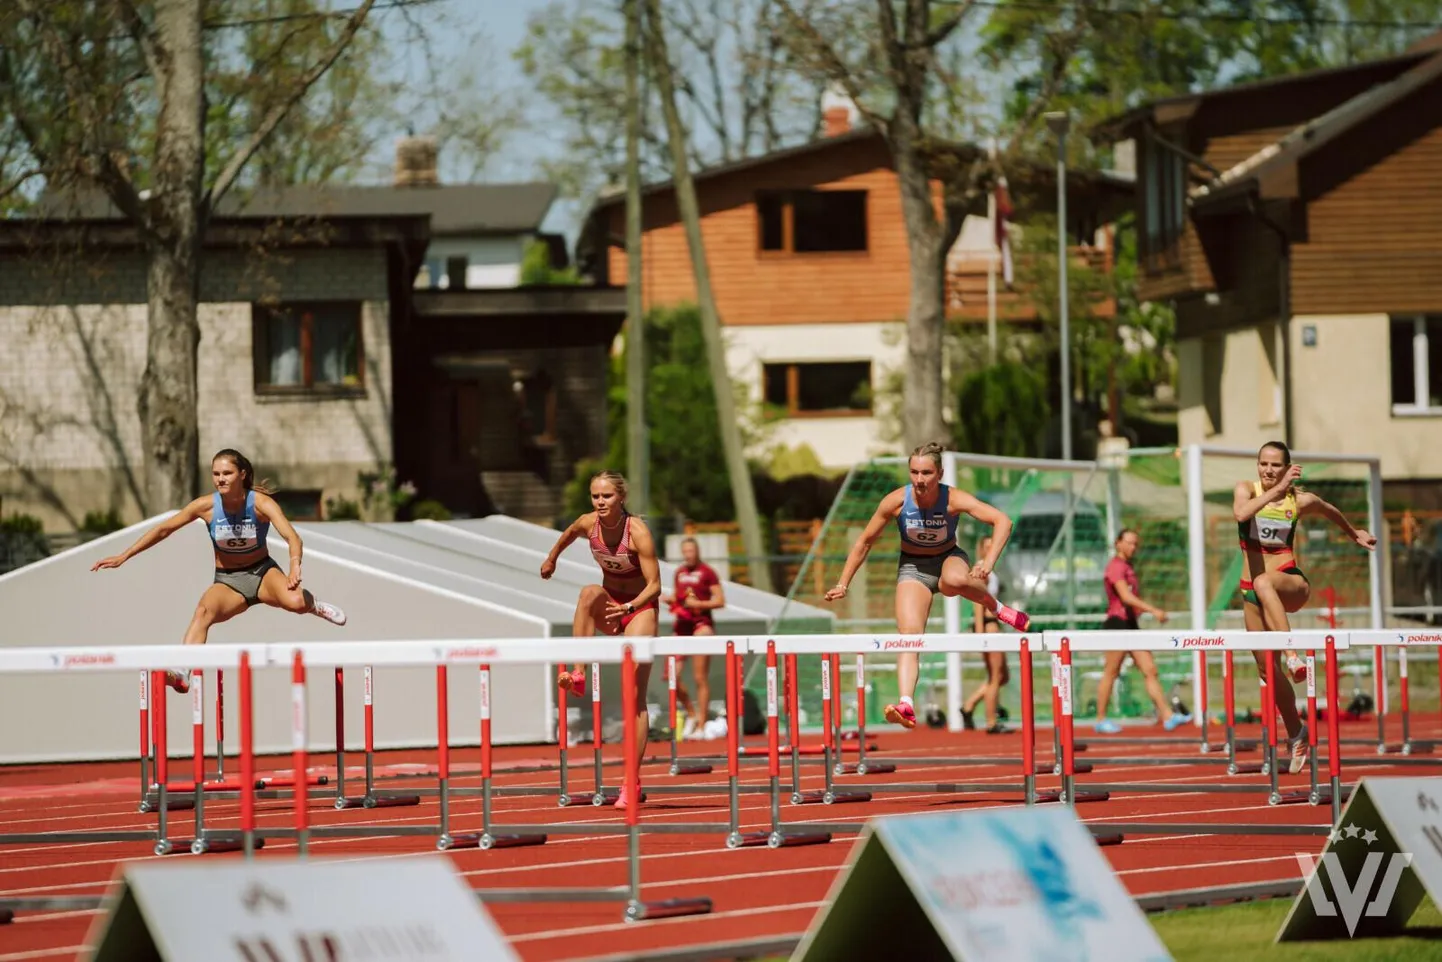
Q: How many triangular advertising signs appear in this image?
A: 3